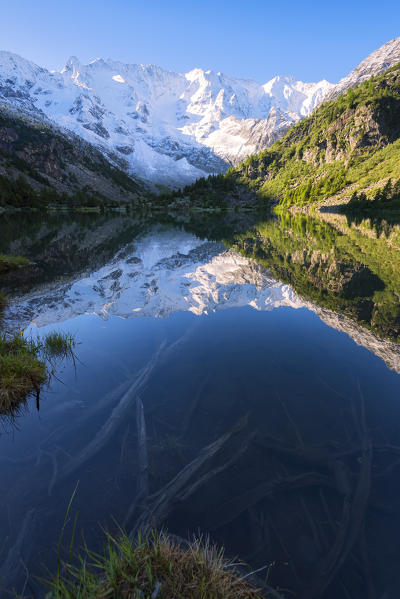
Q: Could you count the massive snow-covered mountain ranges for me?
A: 1